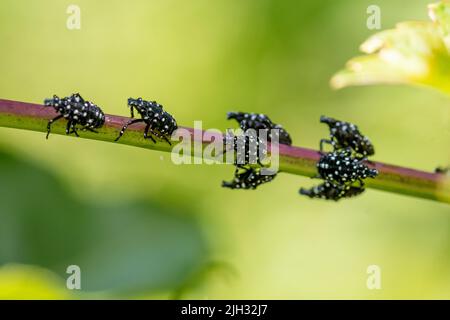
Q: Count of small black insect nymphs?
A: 8